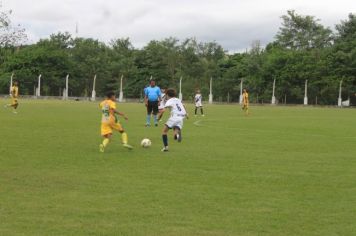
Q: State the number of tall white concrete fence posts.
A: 12